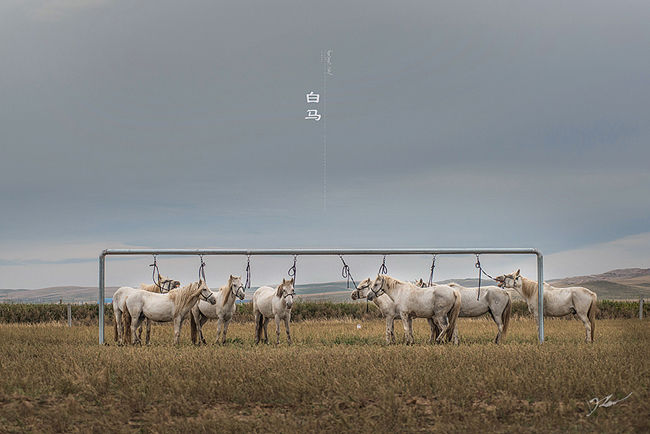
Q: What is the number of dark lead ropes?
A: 8